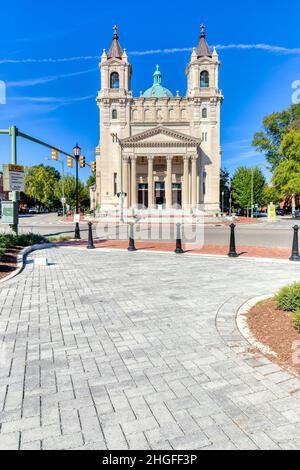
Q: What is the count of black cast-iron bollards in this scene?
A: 5